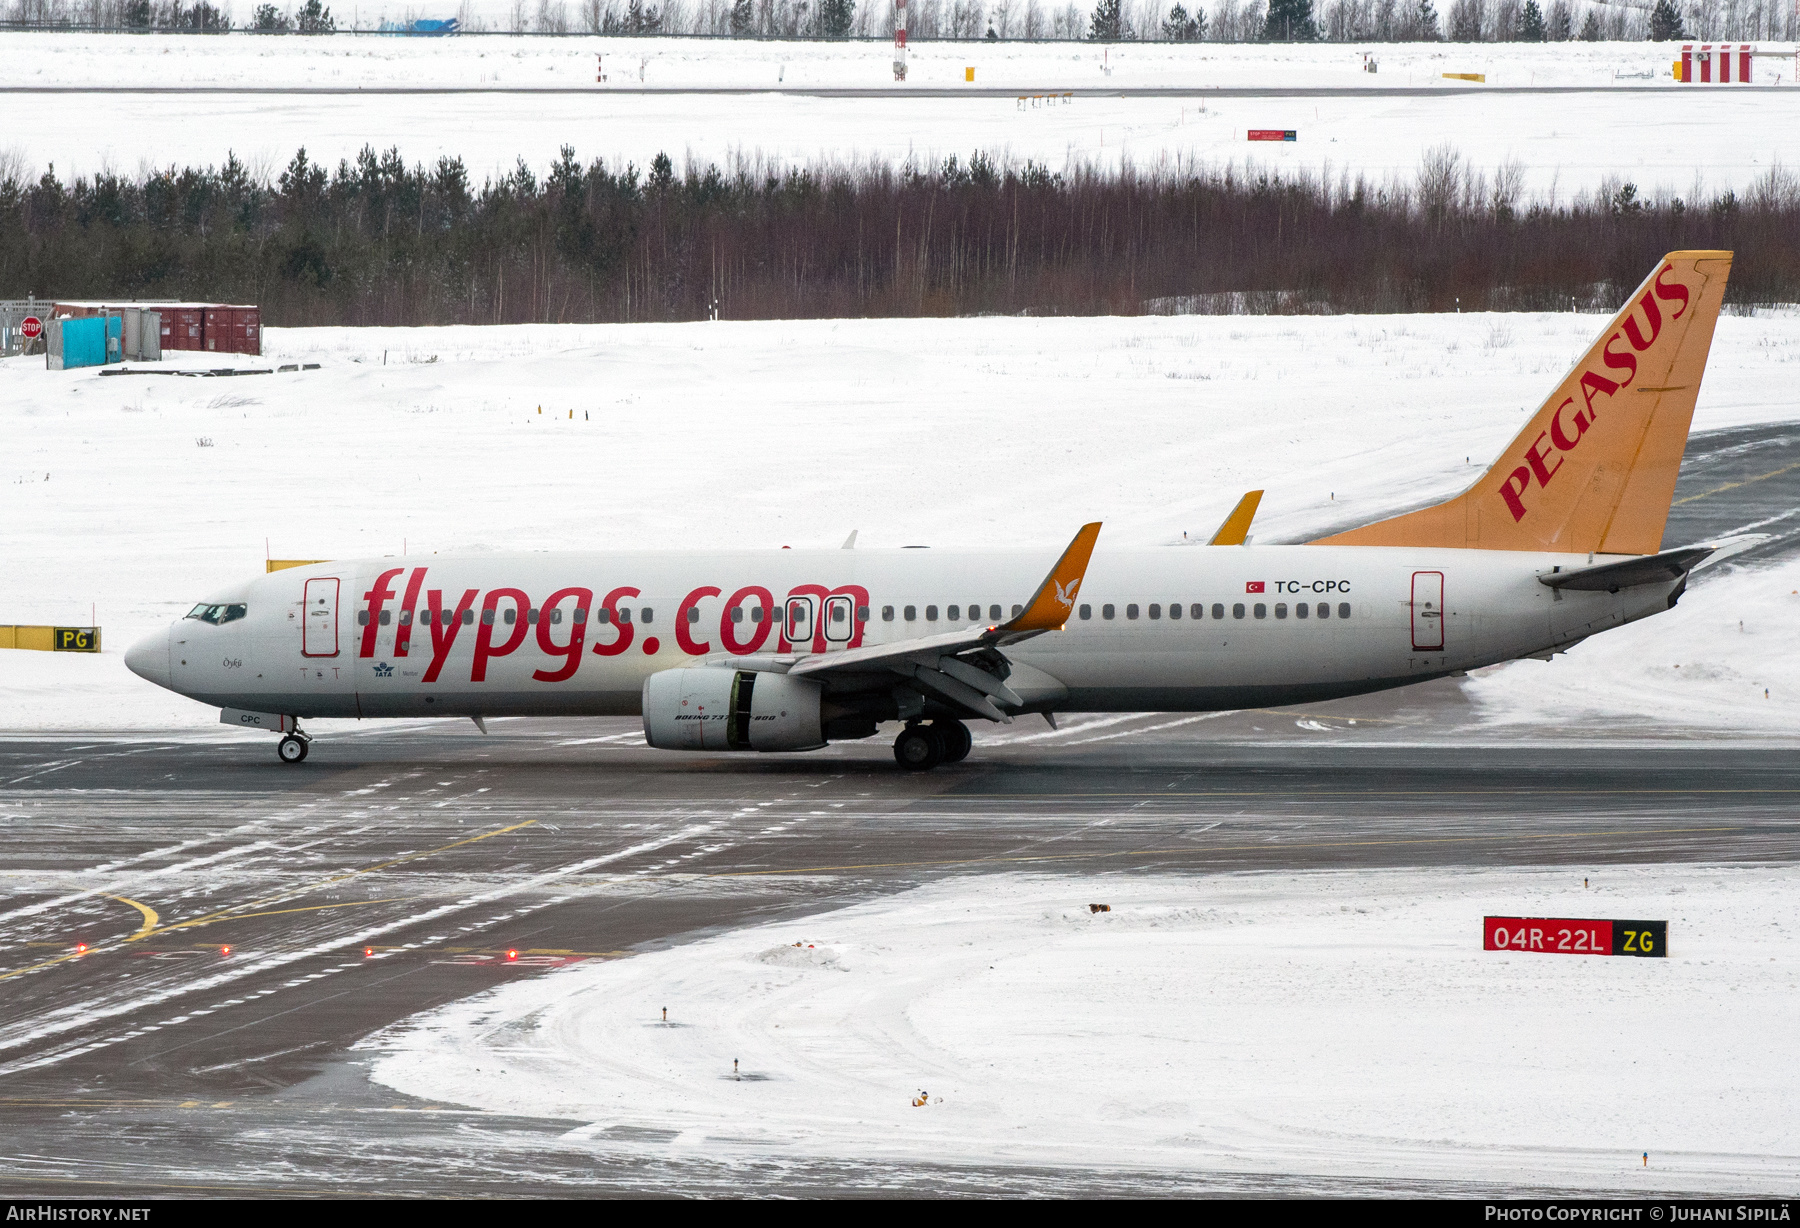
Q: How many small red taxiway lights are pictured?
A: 4